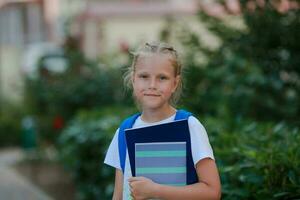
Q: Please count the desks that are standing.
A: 0